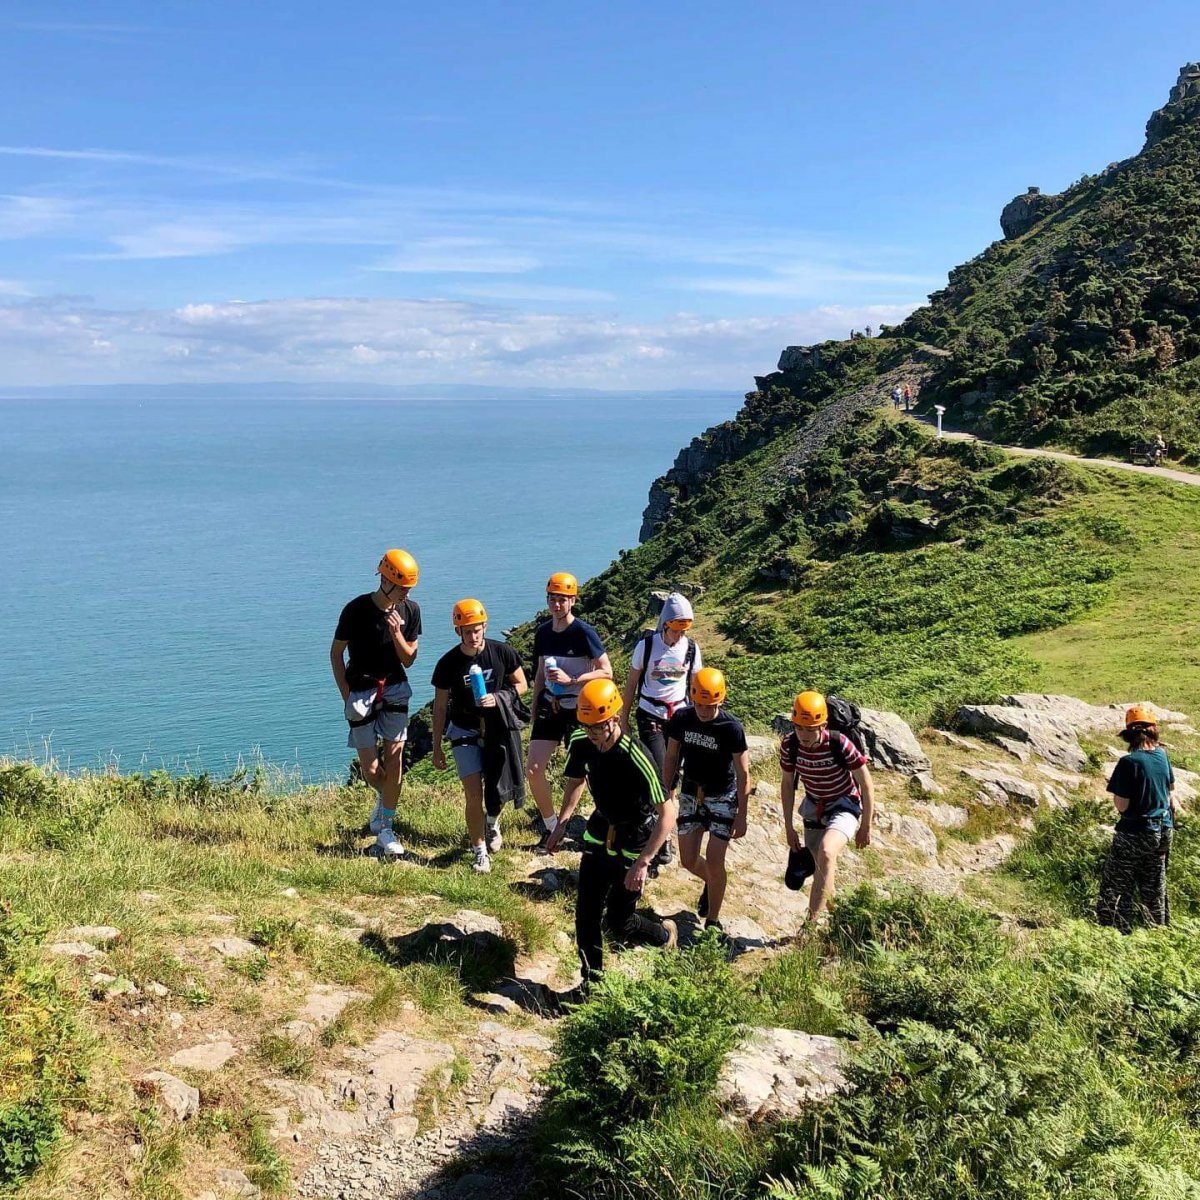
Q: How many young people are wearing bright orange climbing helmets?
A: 8